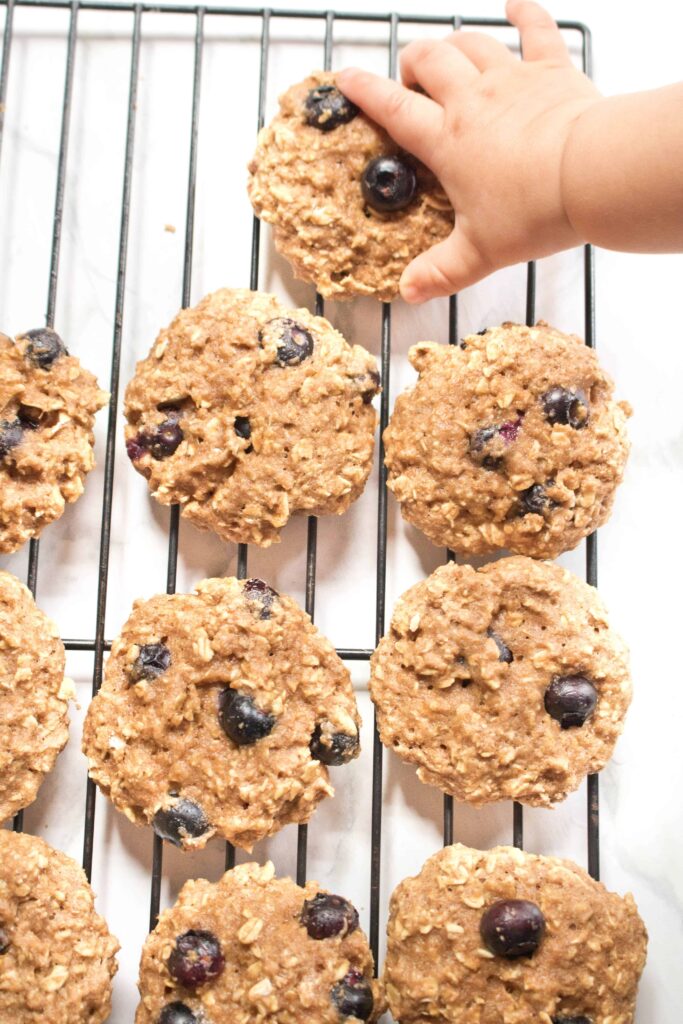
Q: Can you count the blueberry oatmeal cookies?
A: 10